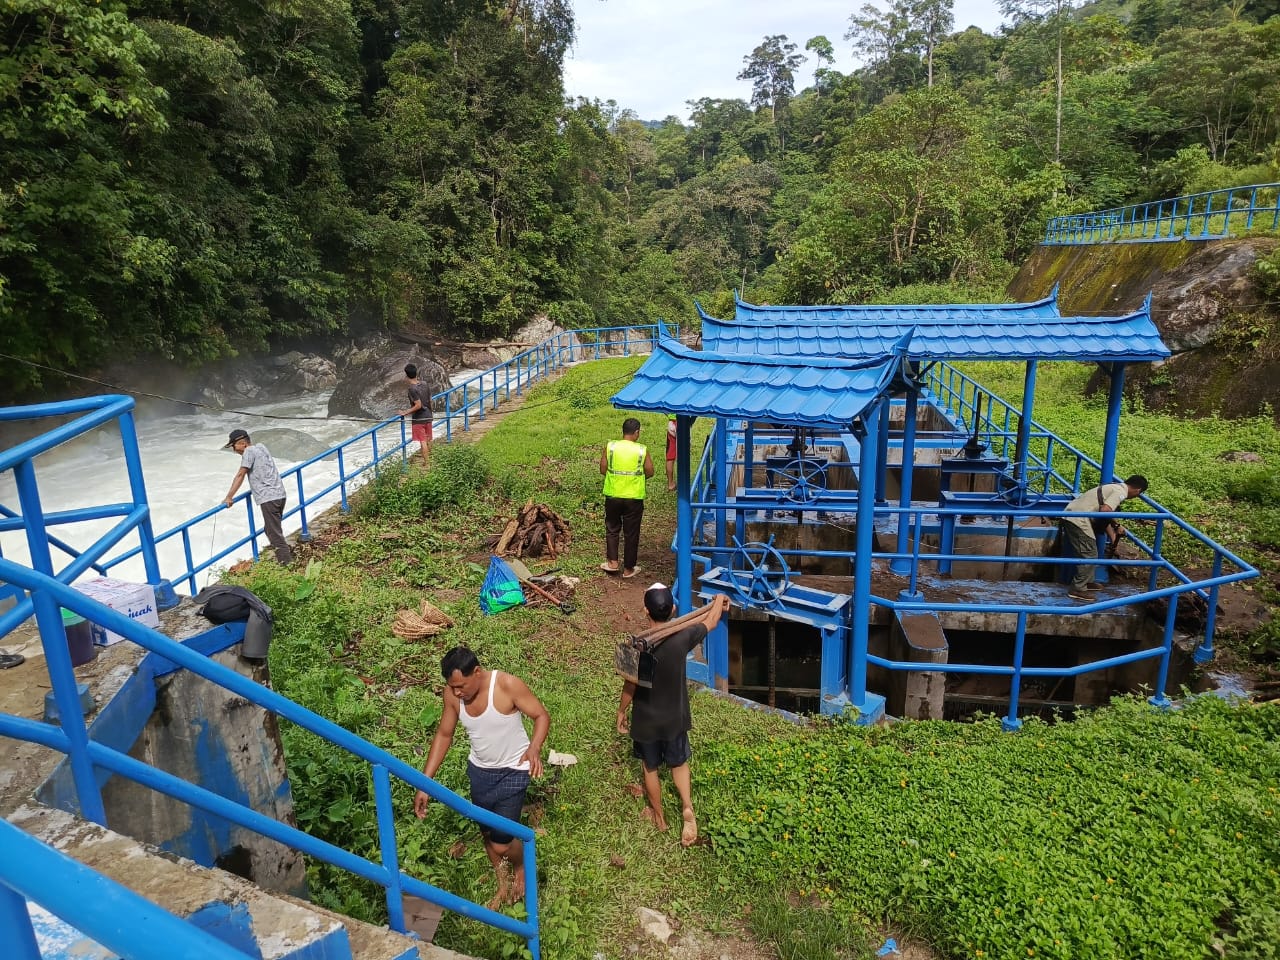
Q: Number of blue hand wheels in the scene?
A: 3